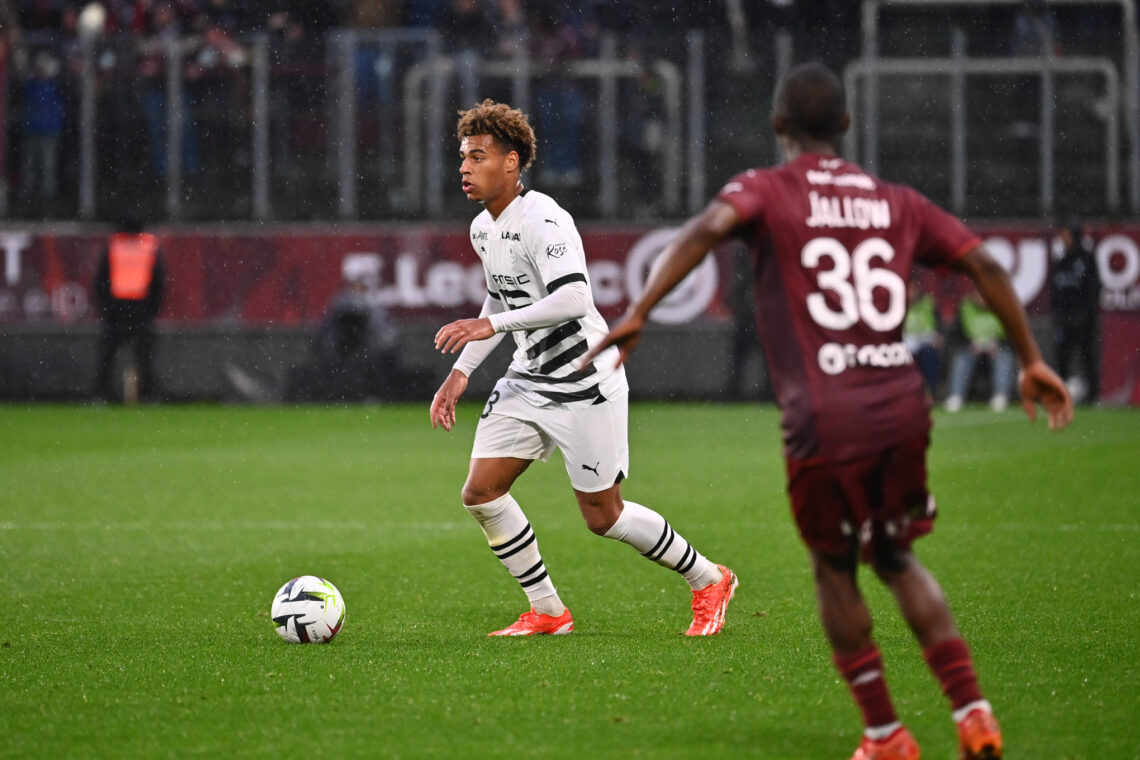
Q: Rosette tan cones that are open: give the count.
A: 0